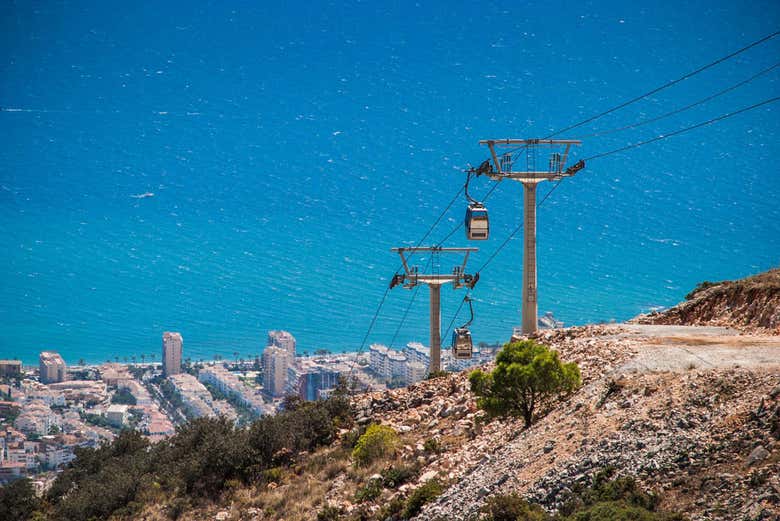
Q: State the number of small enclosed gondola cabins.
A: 2